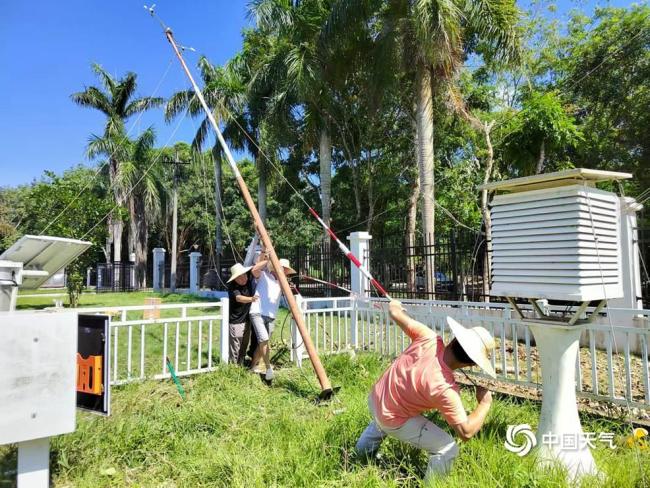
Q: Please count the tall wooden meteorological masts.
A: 1